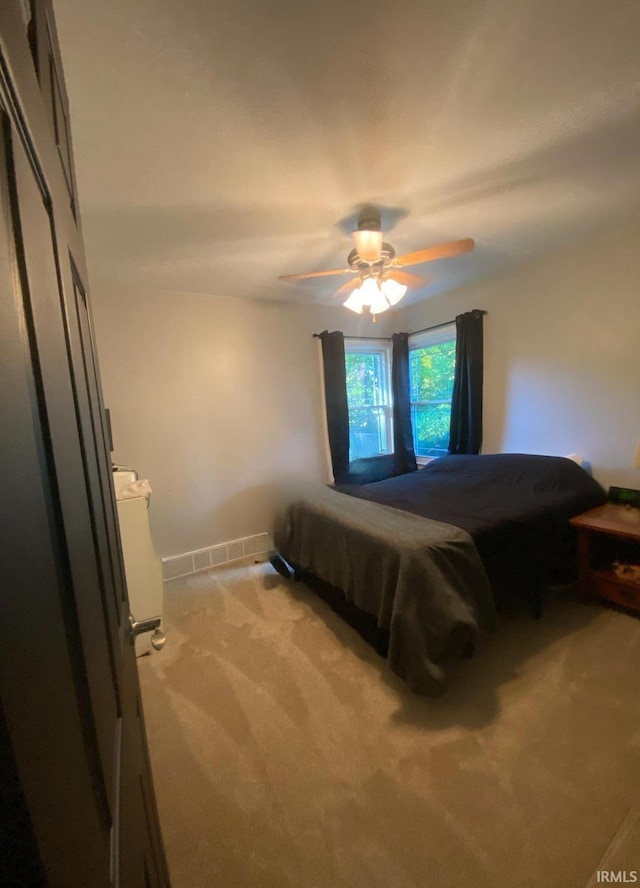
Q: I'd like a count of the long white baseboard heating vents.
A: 1